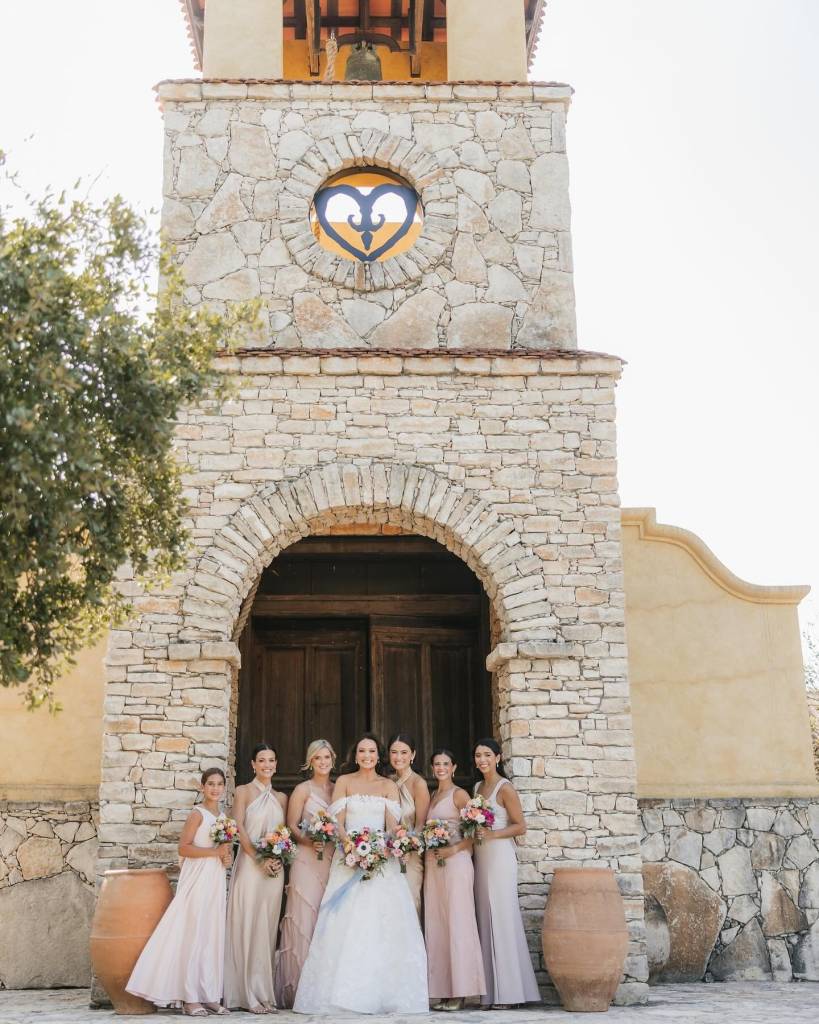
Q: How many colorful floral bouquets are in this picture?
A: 7